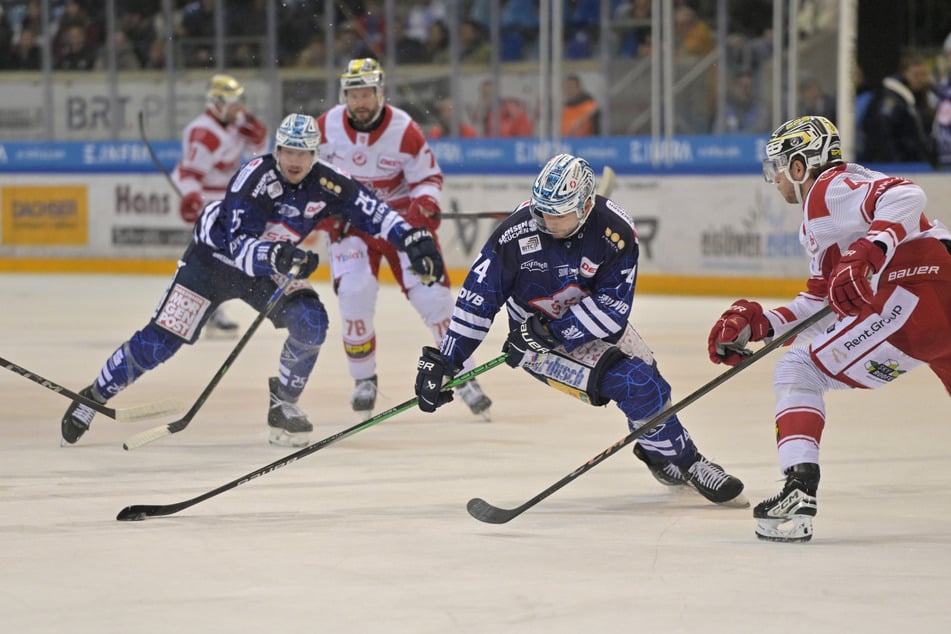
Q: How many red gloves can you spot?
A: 5